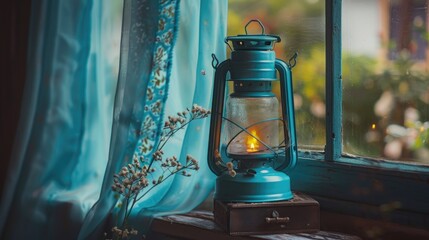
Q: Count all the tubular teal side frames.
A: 2